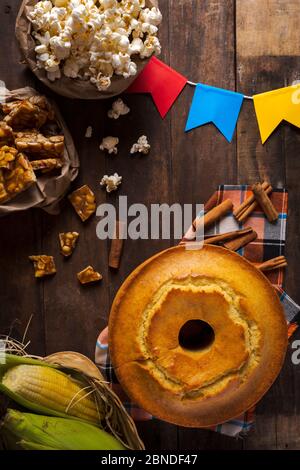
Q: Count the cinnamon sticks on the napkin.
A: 6